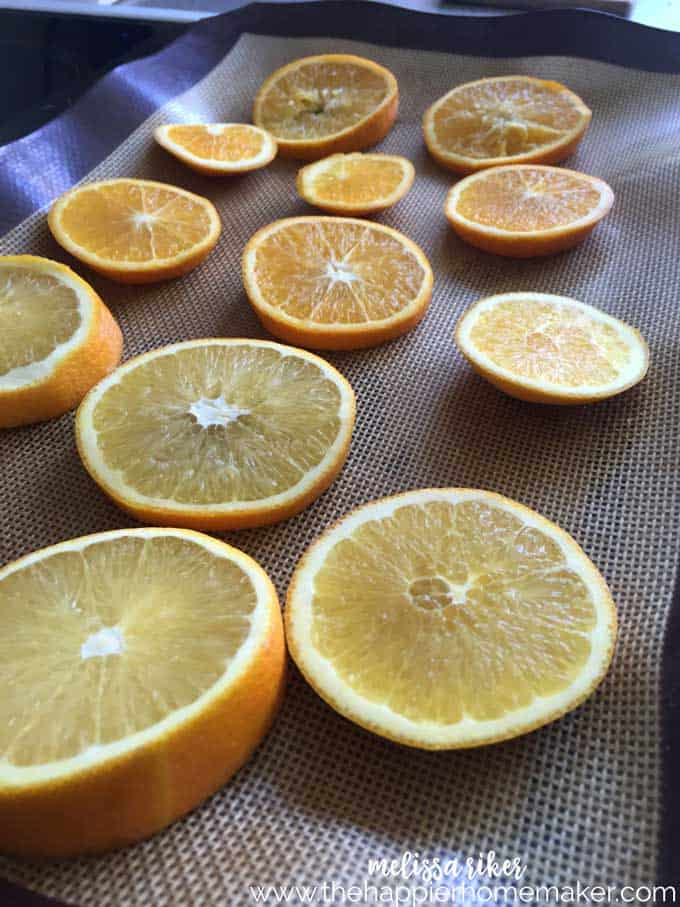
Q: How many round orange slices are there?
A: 12